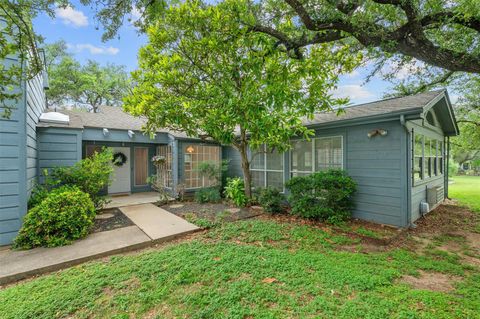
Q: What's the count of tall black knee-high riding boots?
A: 0